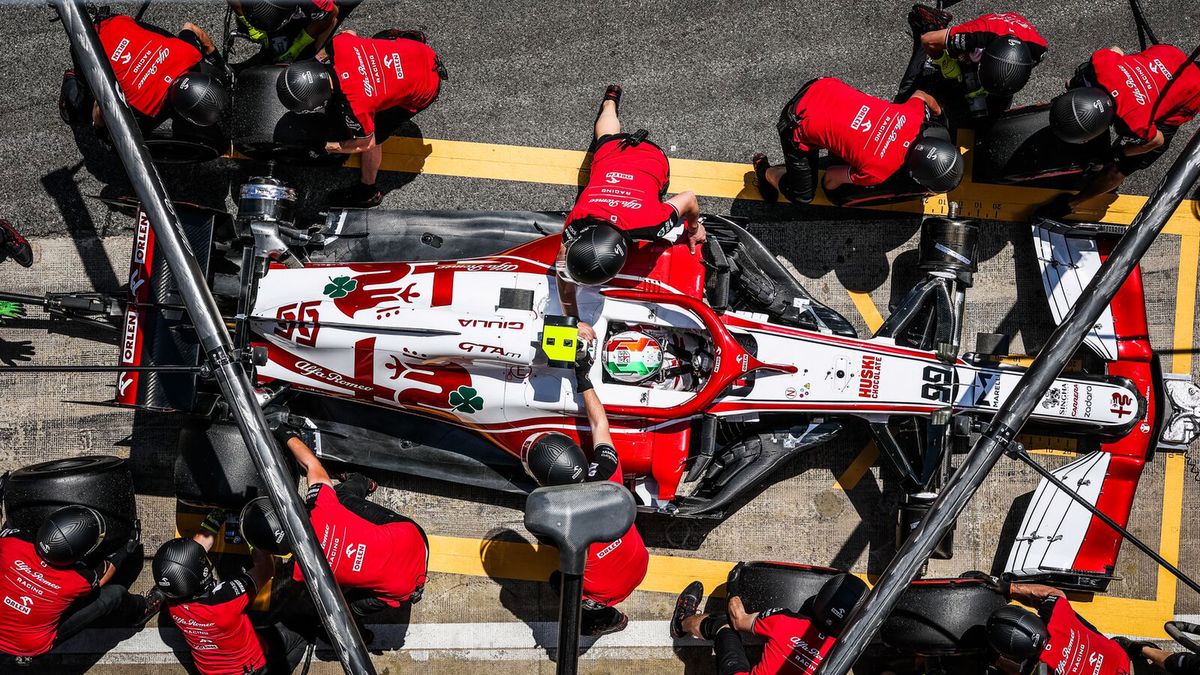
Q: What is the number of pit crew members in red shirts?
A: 13